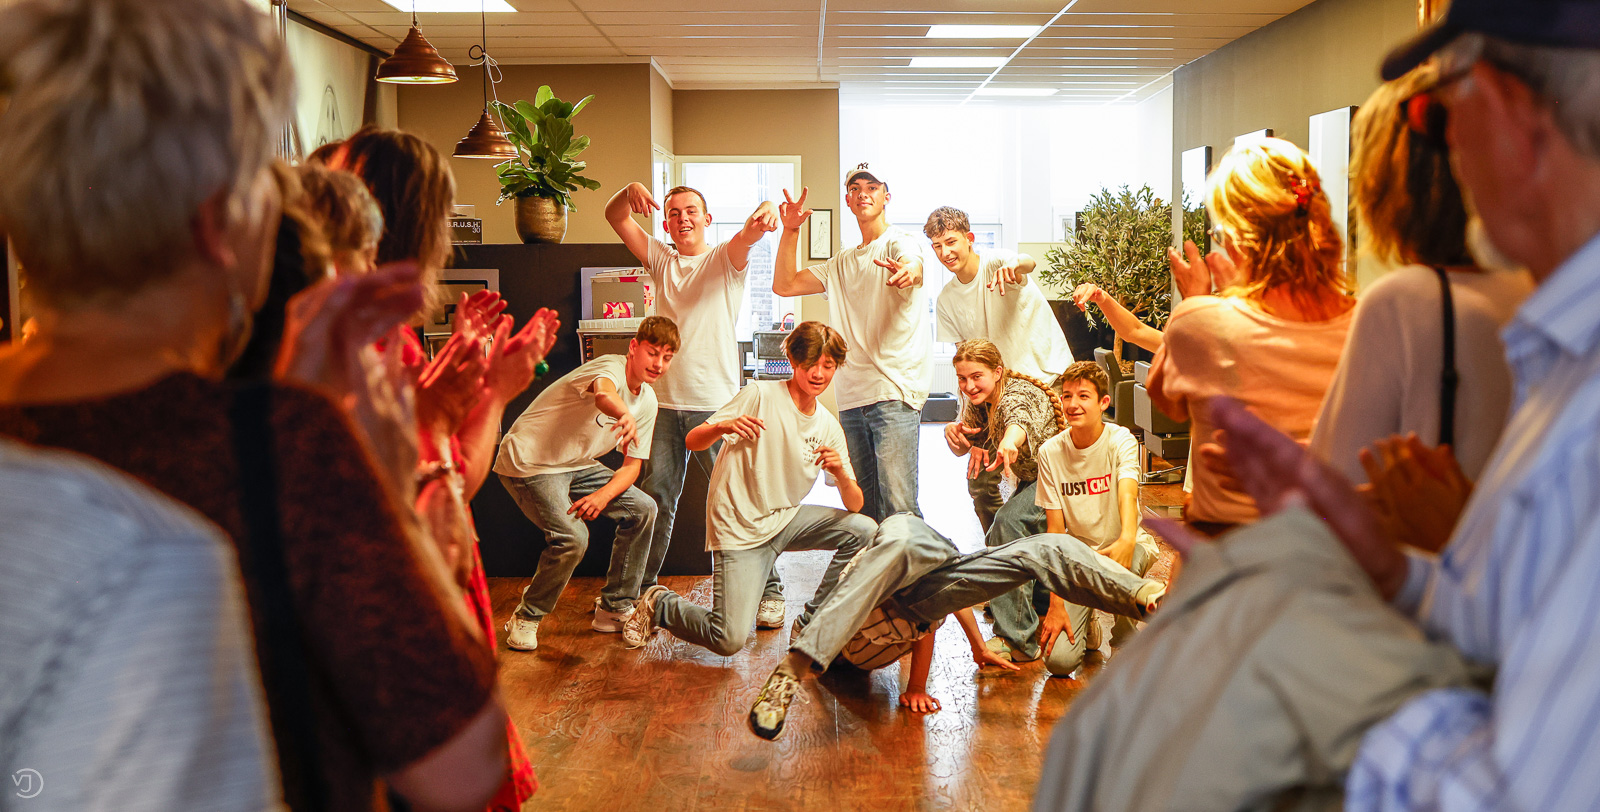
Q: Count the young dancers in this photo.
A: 8